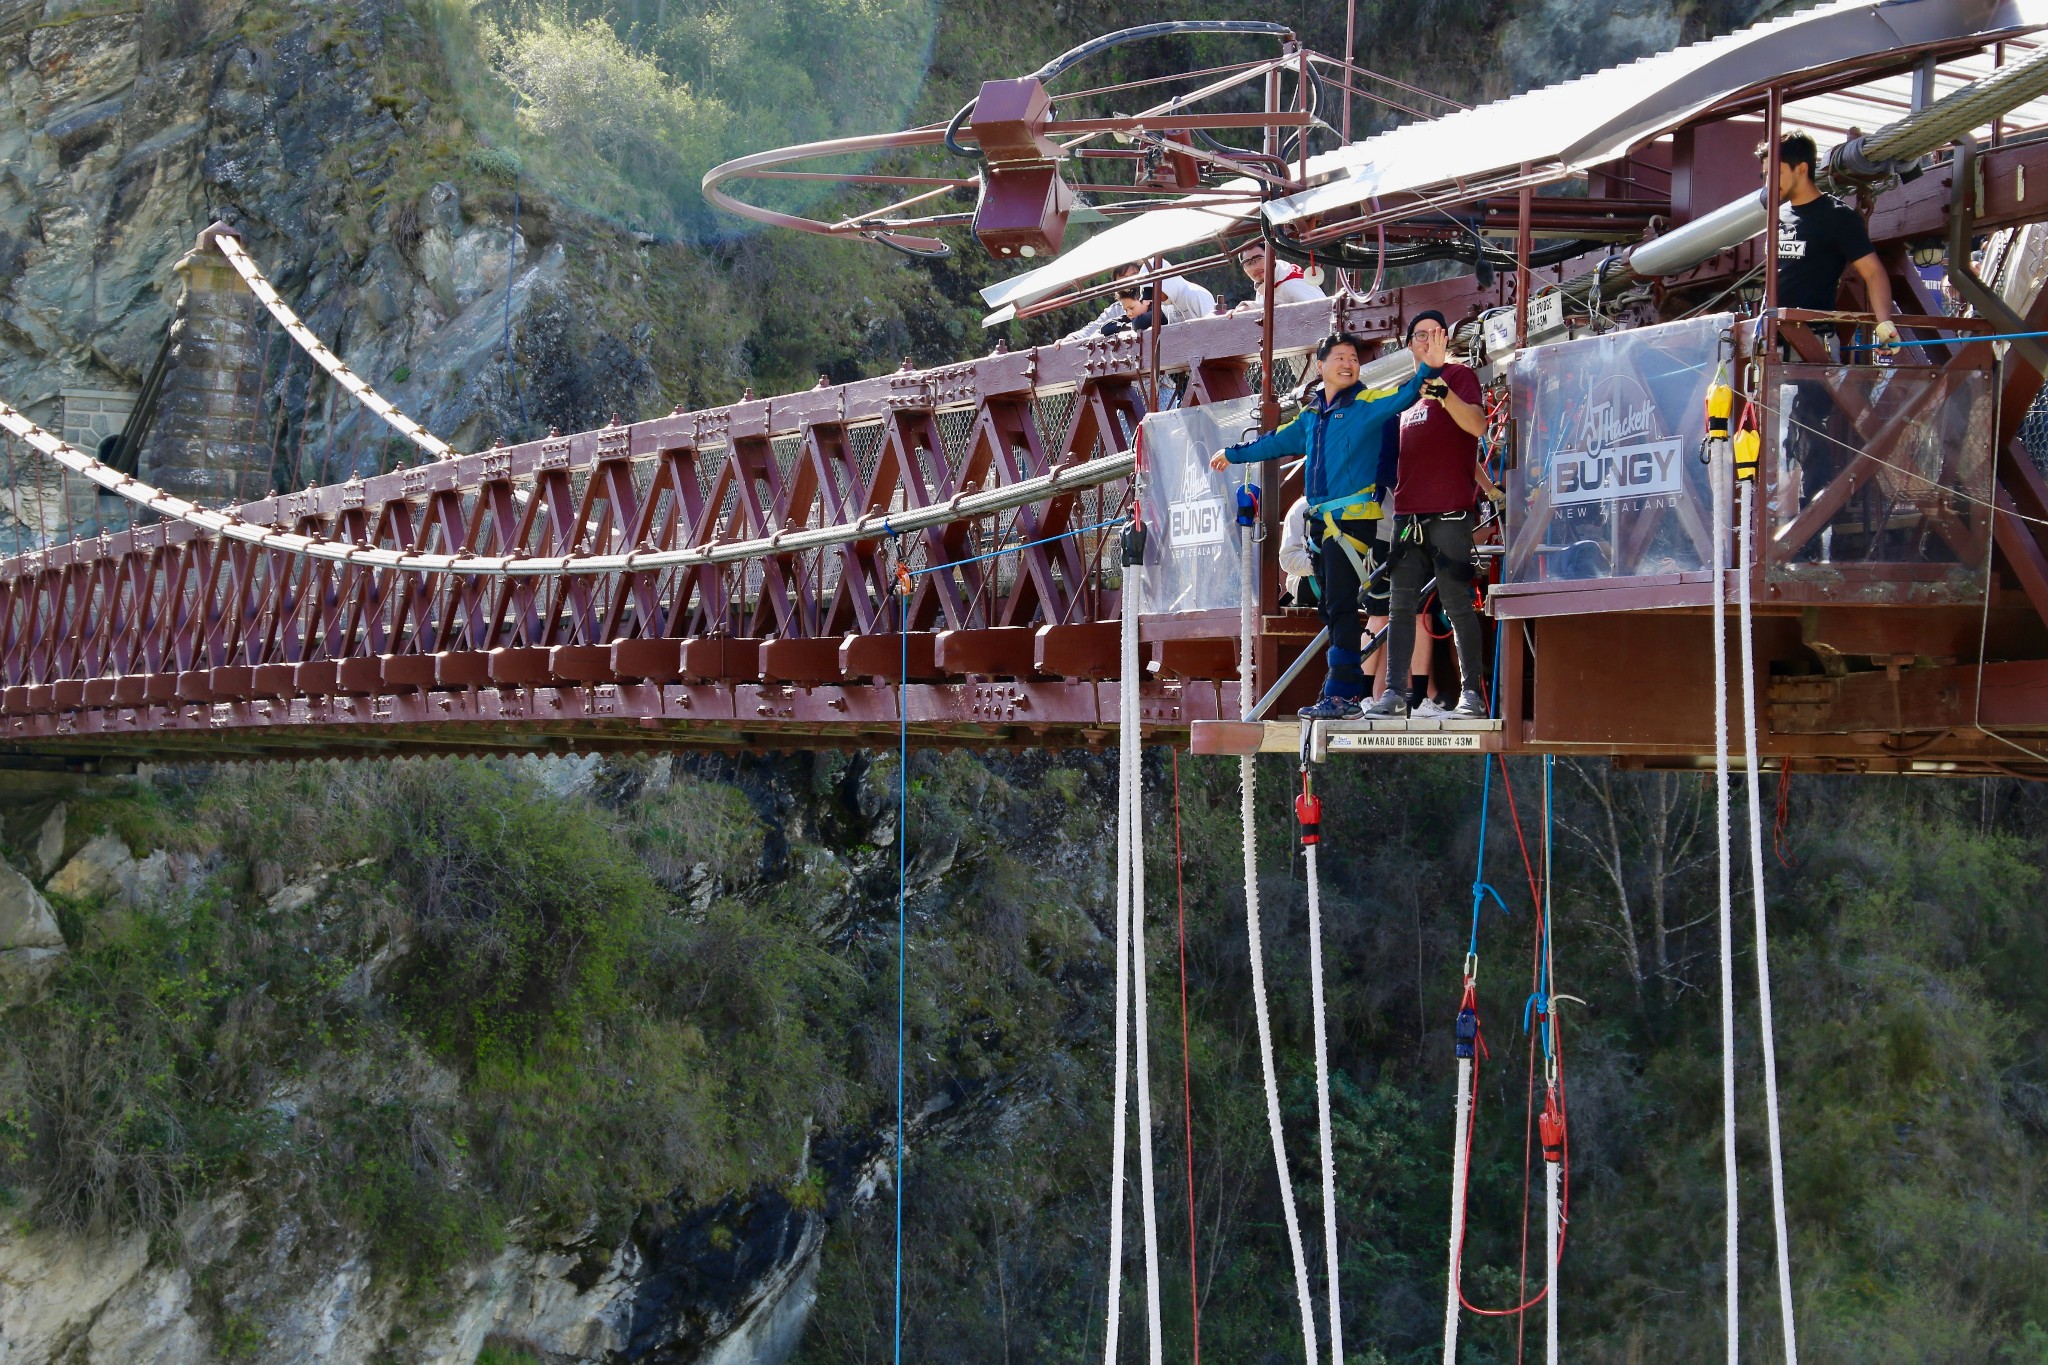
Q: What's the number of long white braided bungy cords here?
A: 8